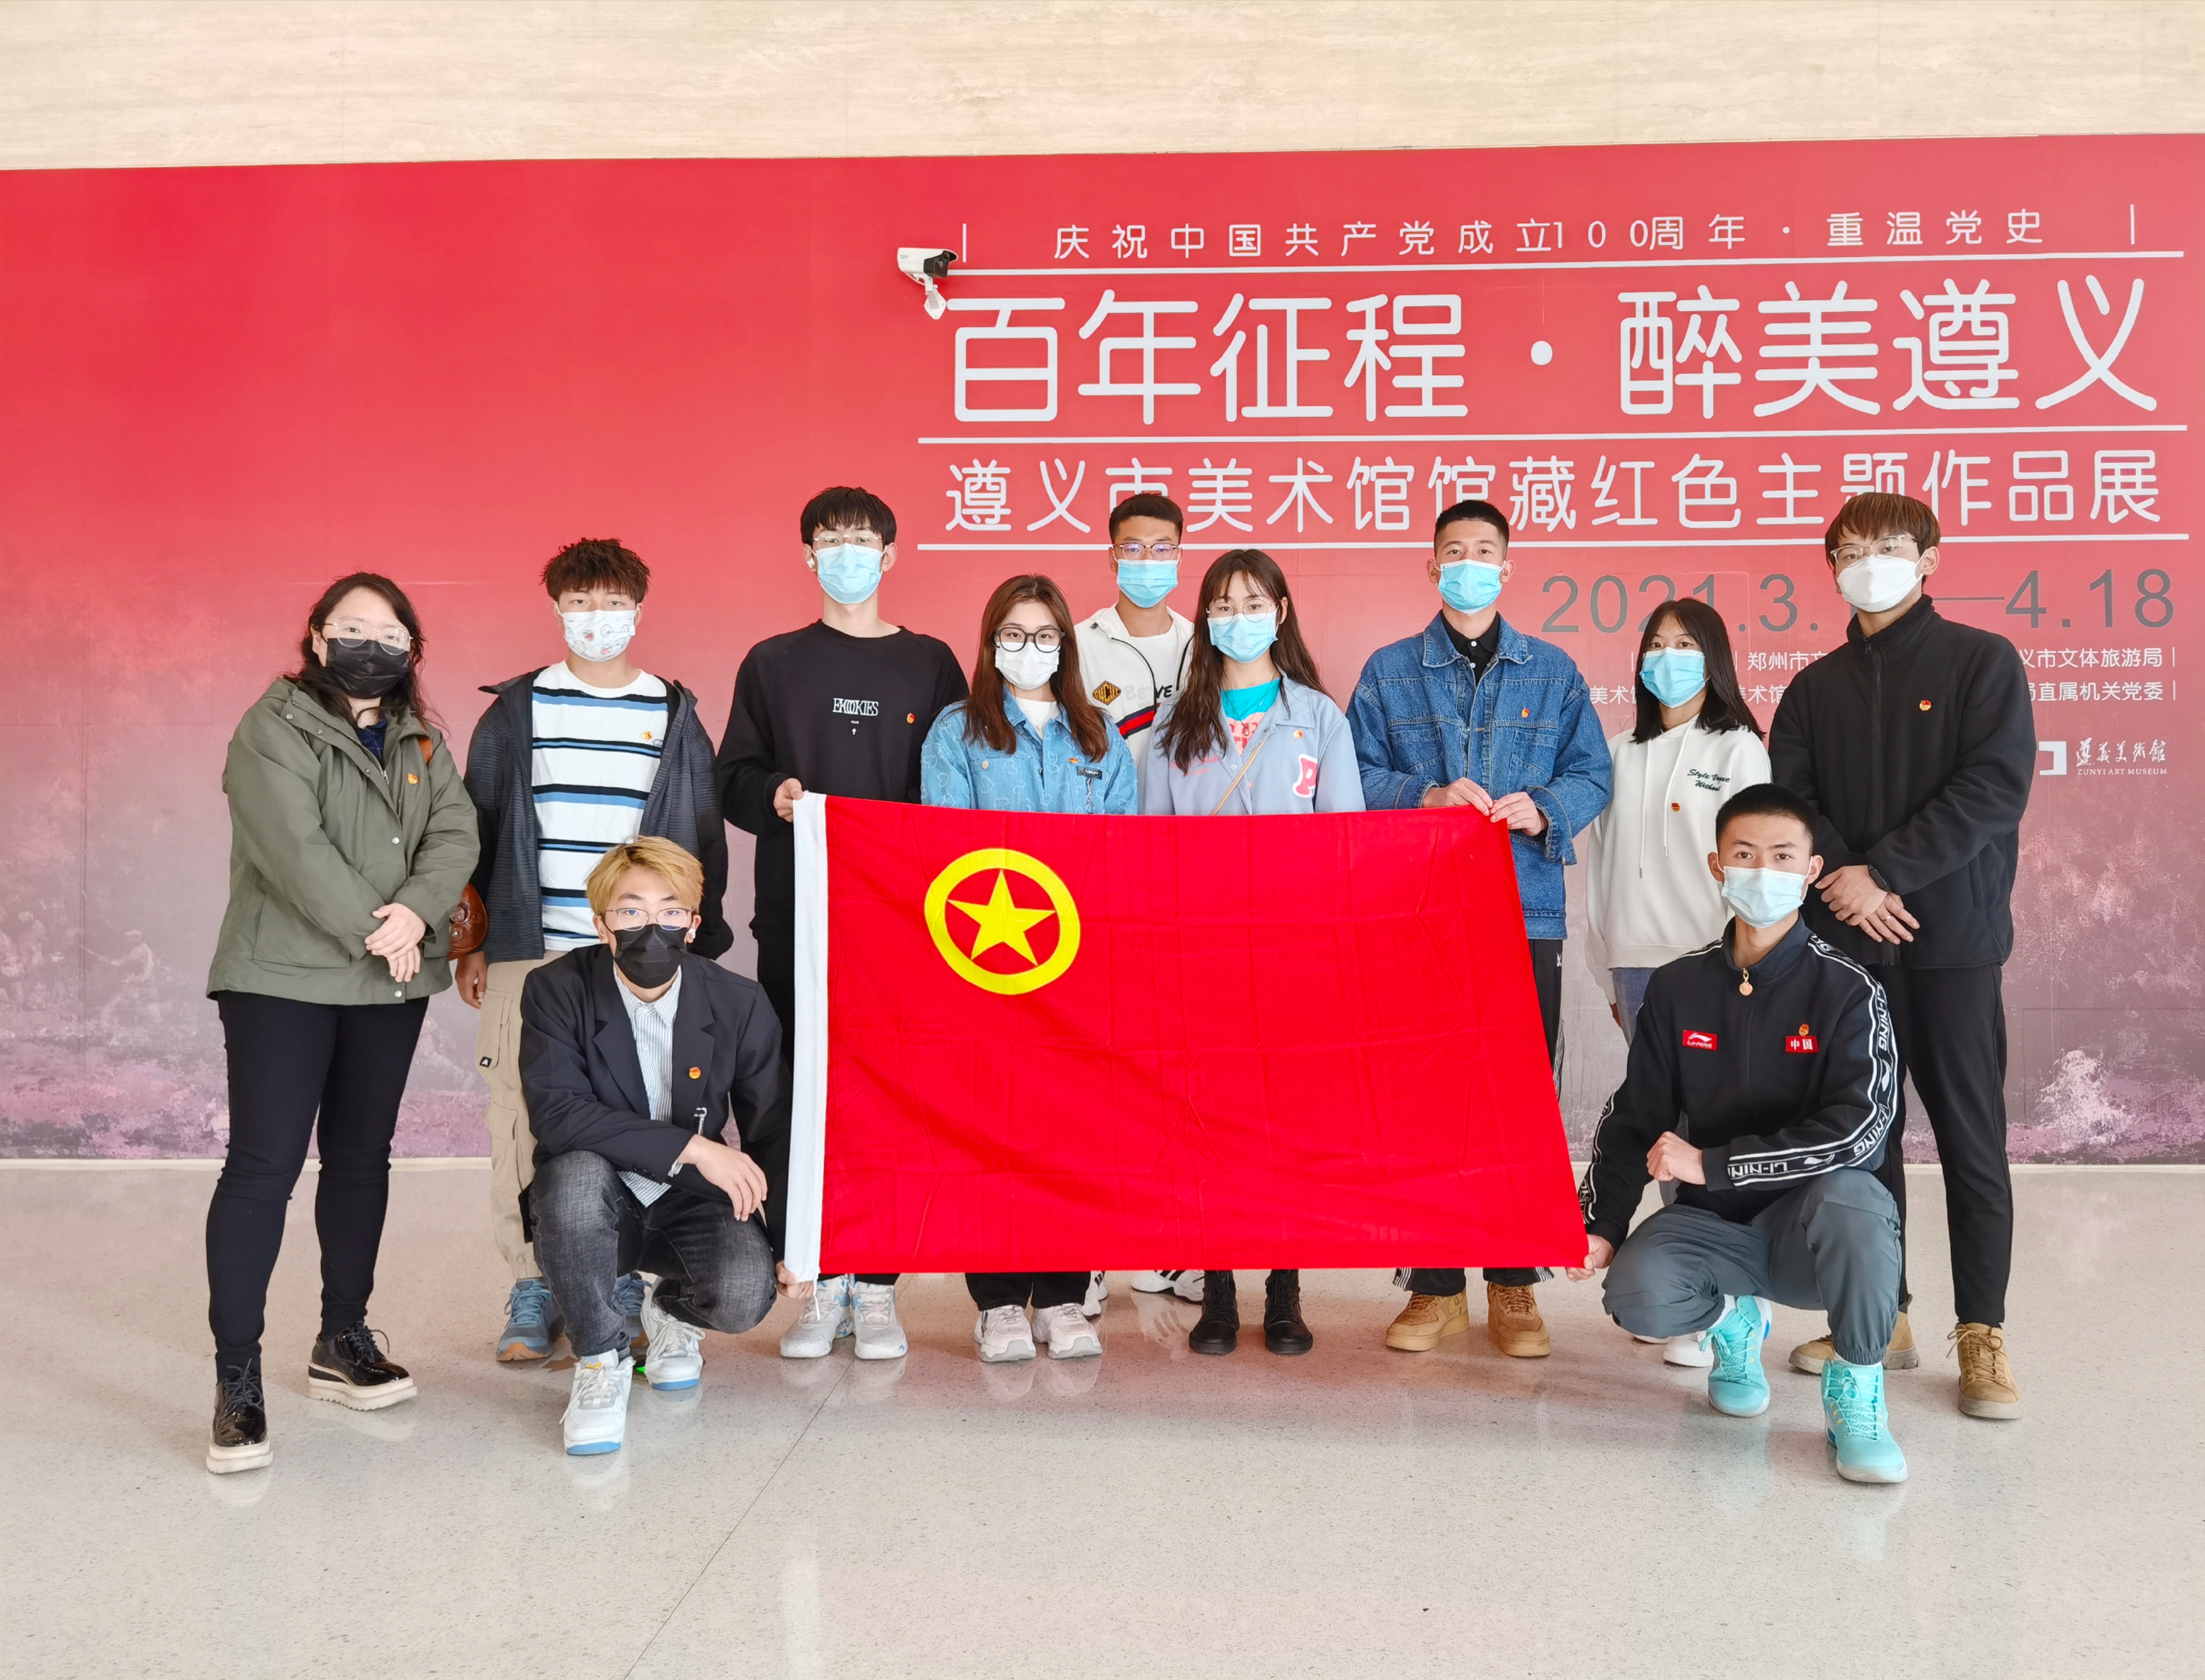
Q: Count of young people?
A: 11